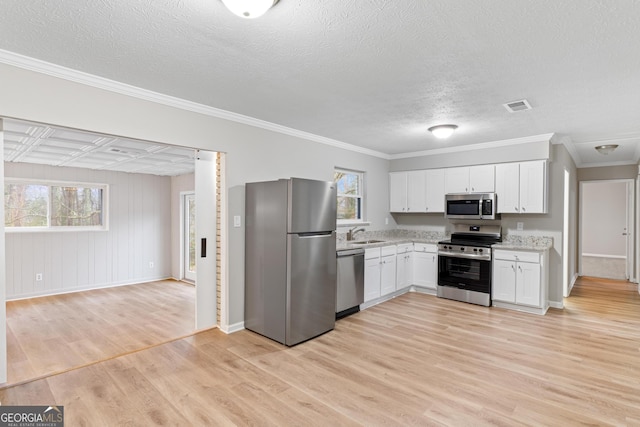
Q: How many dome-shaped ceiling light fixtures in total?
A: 3